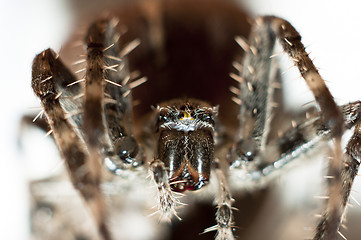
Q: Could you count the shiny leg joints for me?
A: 2